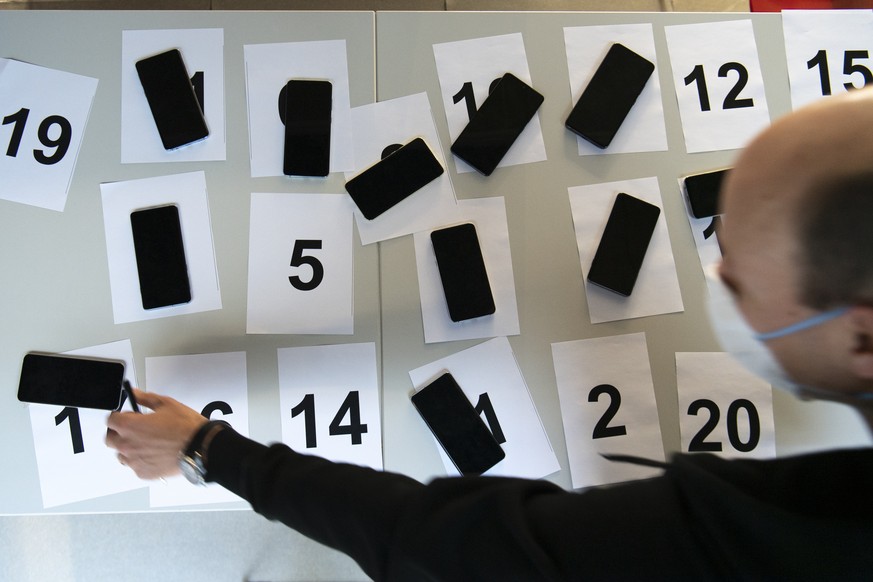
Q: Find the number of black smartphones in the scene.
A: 11